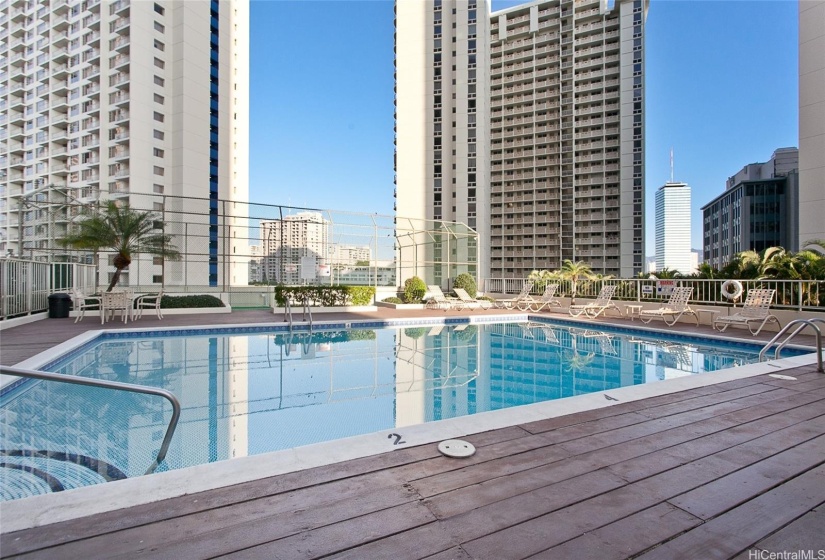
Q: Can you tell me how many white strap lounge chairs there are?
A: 7